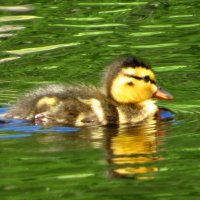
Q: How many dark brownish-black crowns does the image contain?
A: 1